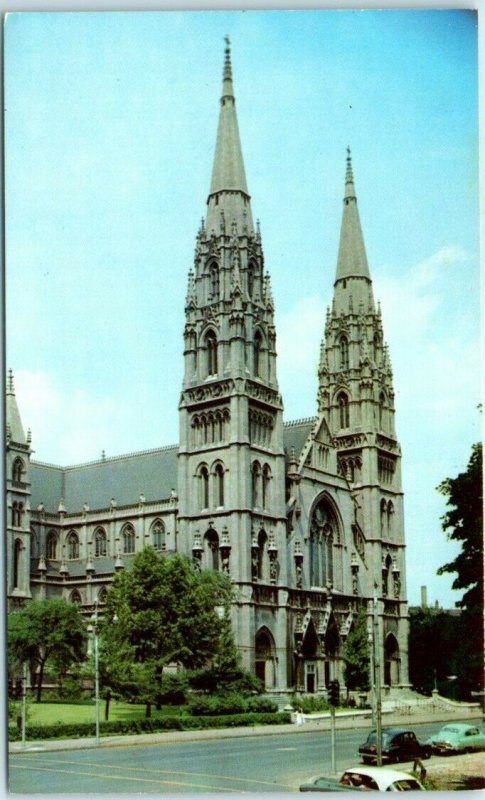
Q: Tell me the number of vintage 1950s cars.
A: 3